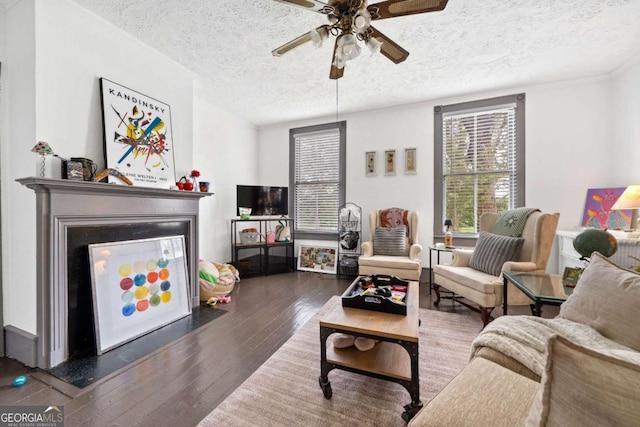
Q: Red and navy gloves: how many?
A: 0